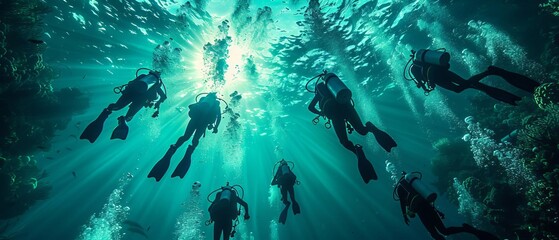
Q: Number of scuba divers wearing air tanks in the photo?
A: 7